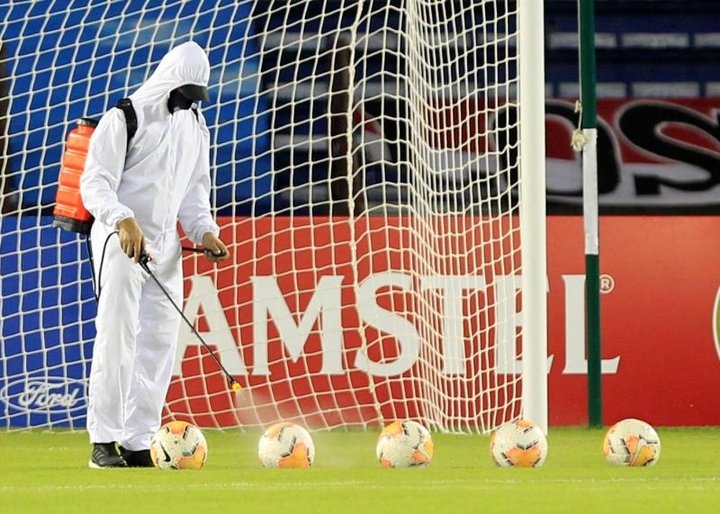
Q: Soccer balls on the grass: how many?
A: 5